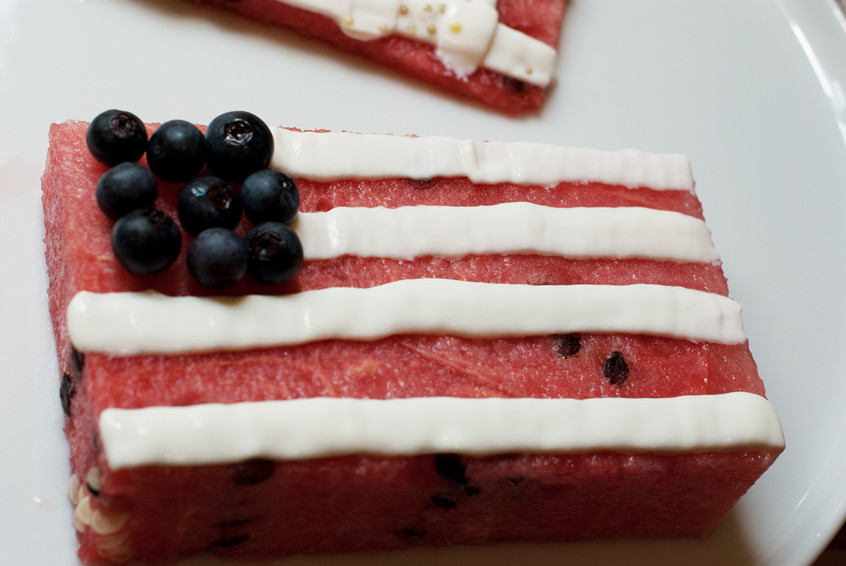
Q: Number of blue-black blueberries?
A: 9